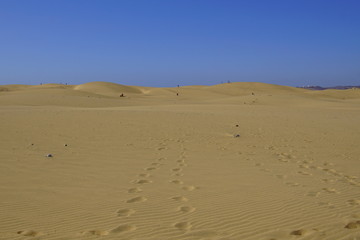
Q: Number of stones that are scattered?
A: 5